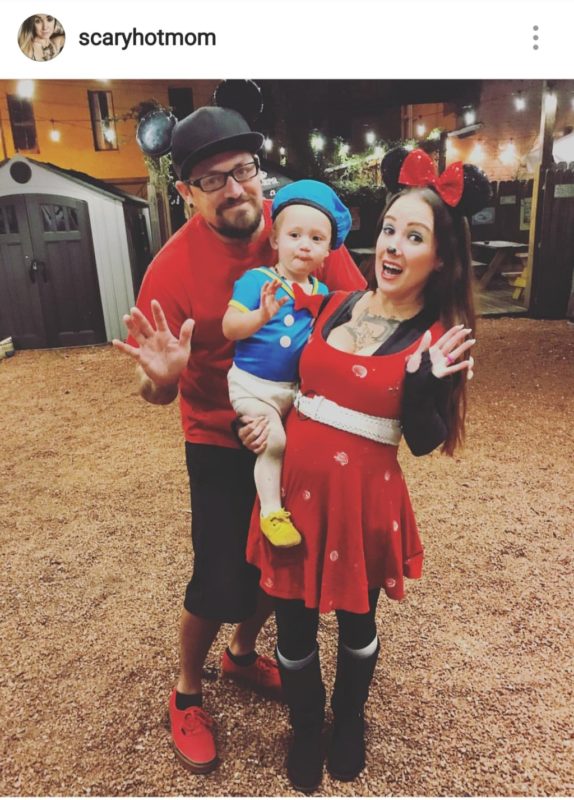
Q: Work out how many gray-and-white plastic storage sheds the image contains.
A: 1